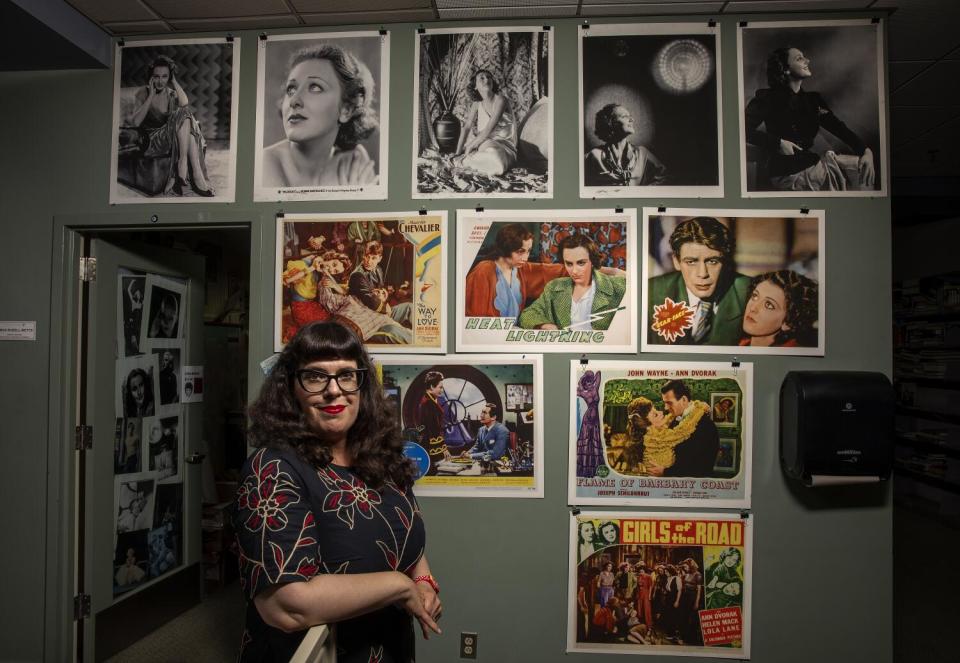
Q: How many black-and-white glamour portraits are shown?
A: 5